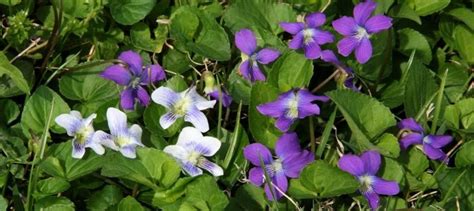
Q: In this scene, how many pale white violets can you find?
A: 4